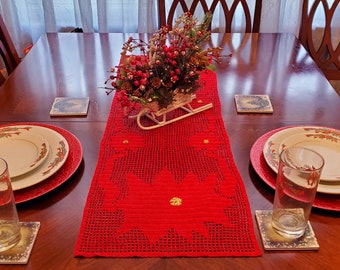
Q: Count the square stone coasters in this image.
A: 4